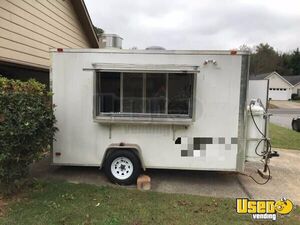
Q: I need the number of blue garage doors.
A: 0